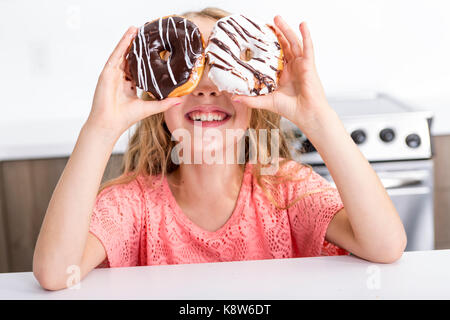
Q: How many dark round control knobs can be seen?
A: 3